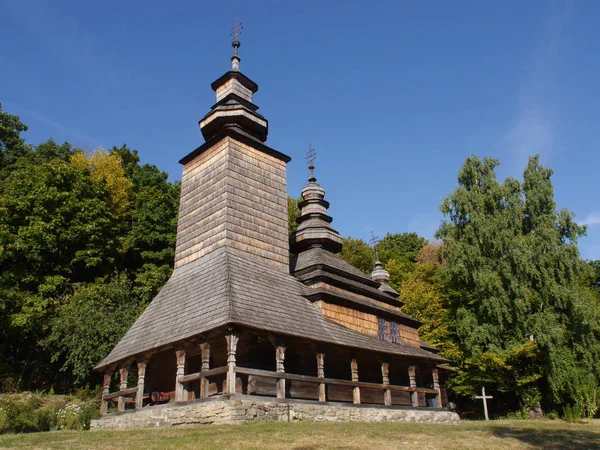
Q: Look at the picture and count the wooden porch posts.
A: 12